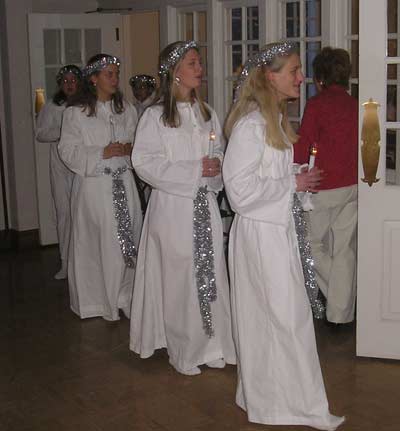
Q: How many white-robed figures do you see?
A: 5